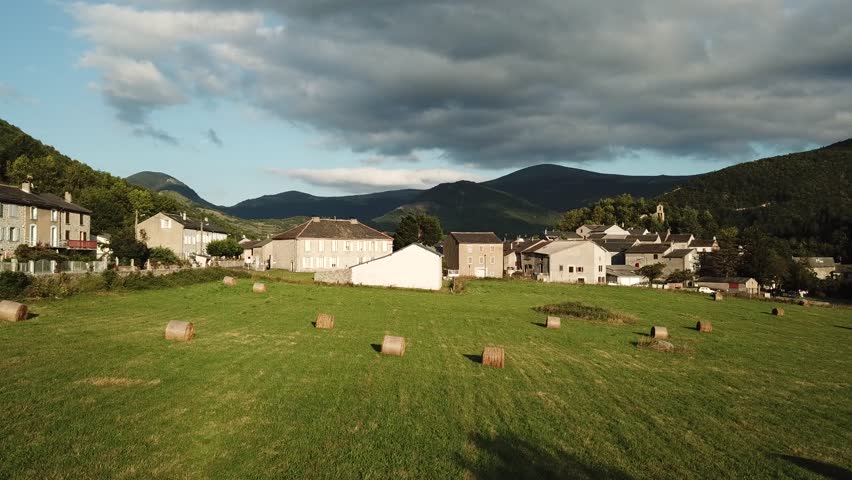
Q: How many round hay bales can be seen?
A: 13